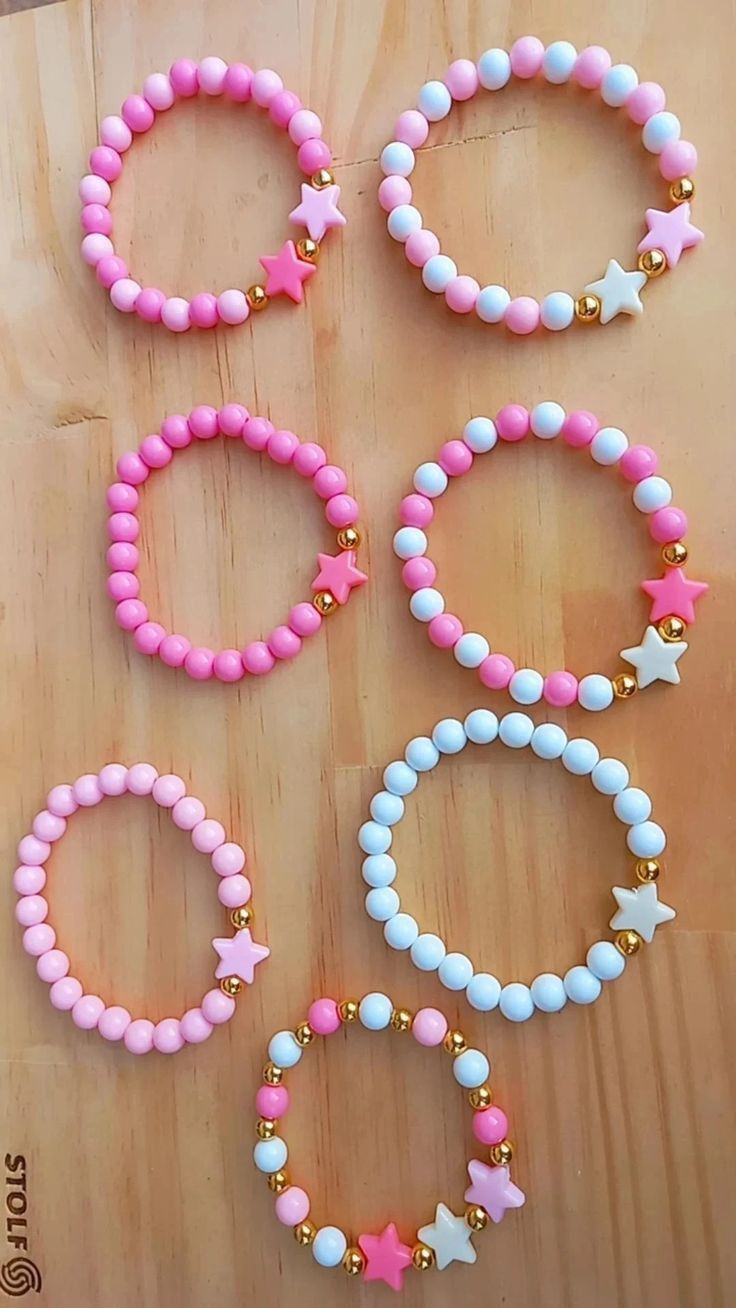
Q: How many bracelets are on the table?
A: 7